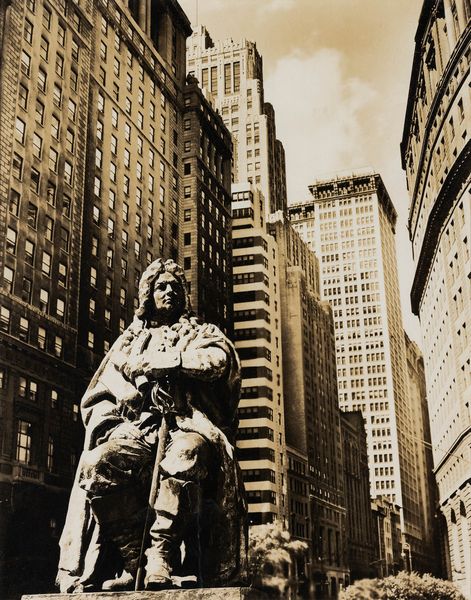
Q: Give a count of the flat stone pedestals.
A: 1